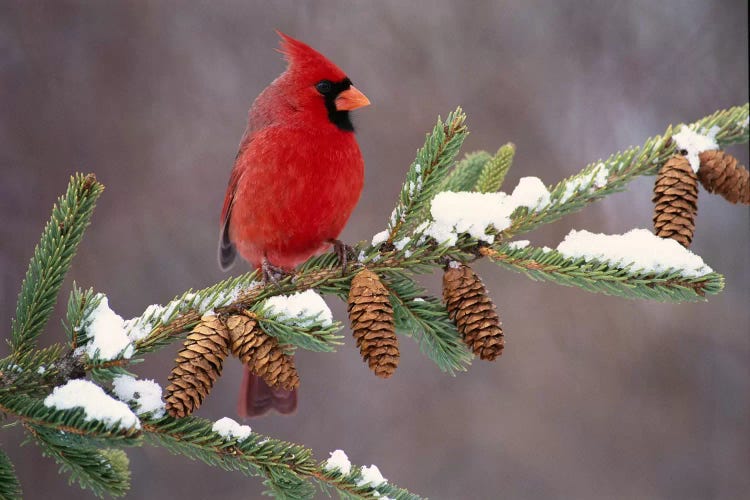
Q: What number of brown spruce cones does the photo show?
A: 6